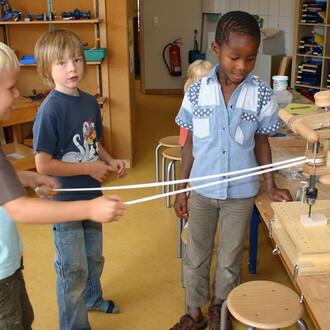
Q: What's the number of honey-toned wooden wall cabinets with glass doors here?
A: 0